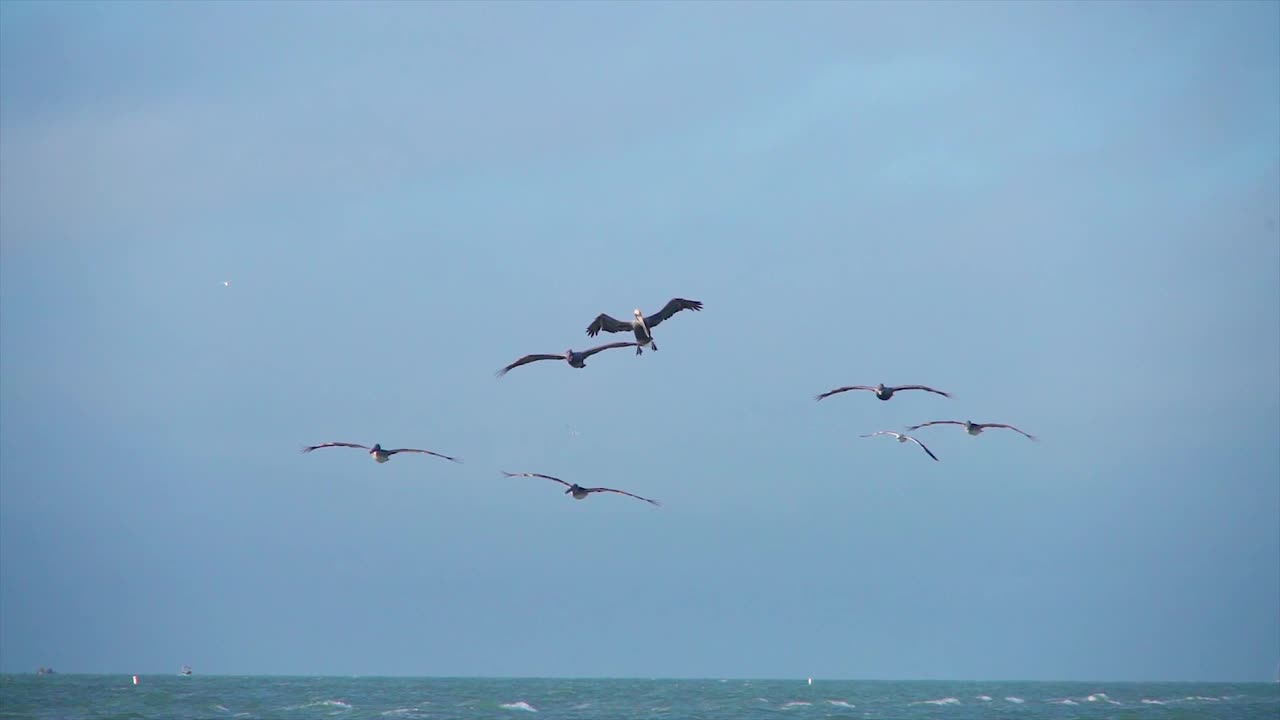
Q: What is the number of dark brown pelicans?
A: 6